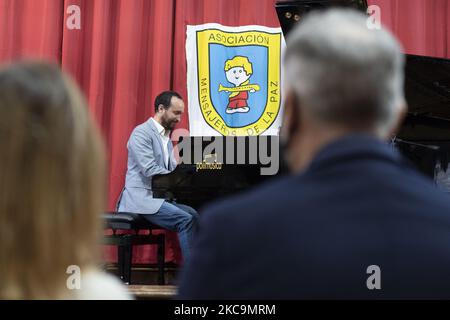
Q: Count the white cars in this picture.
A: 0